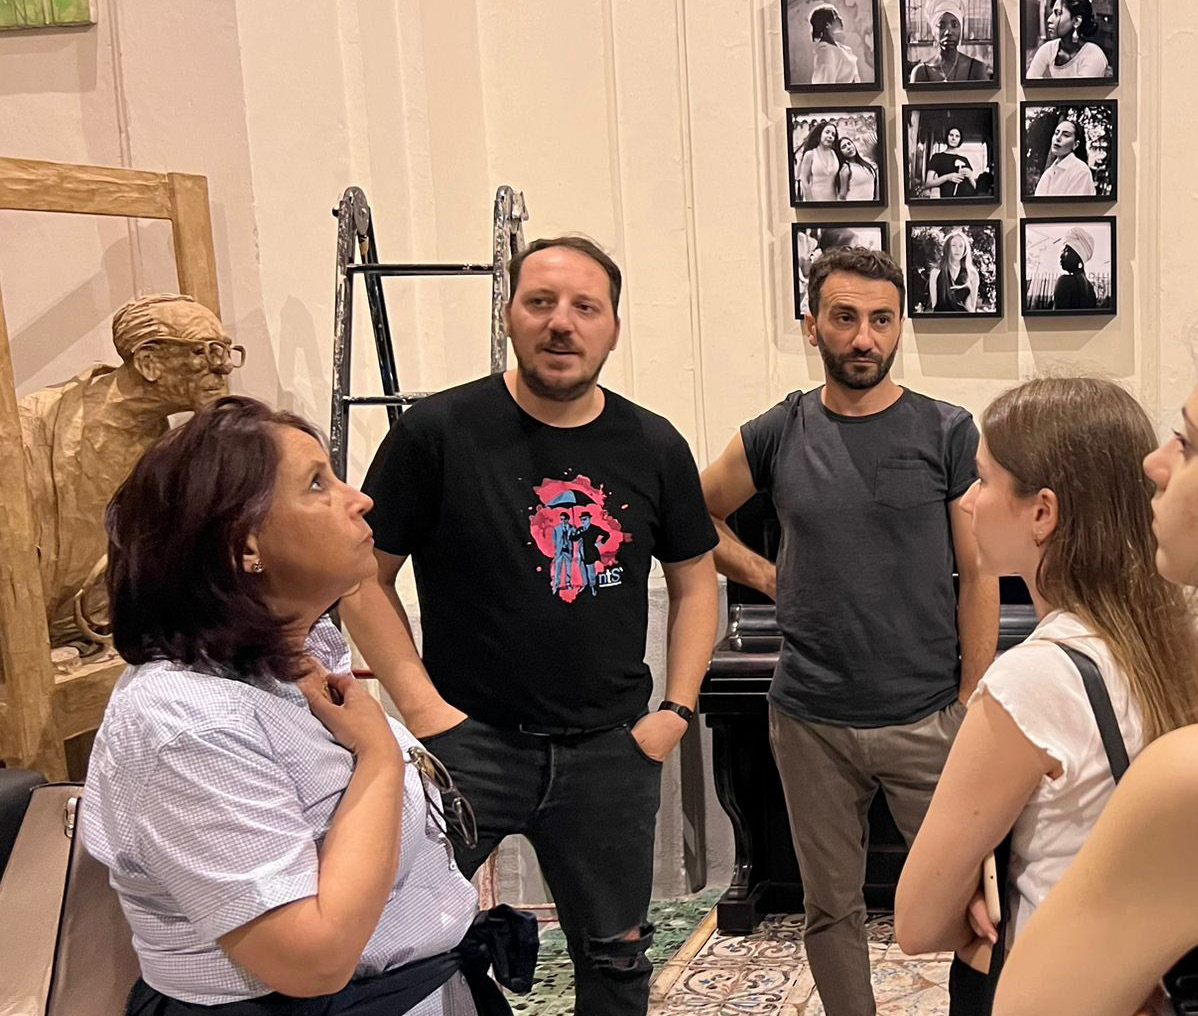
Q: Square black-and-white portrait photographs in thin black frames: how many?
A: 9